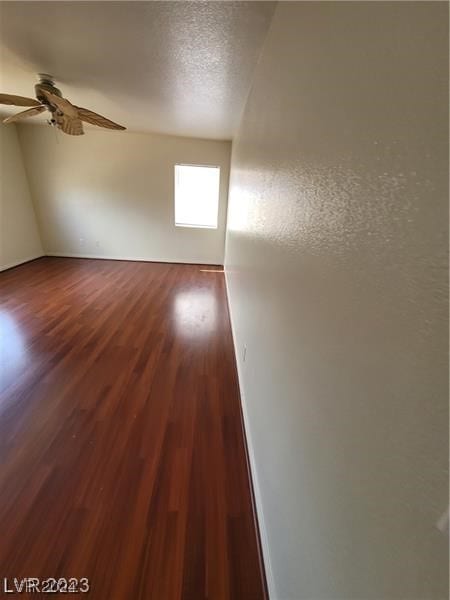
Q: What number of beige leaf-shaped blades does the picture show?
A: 5